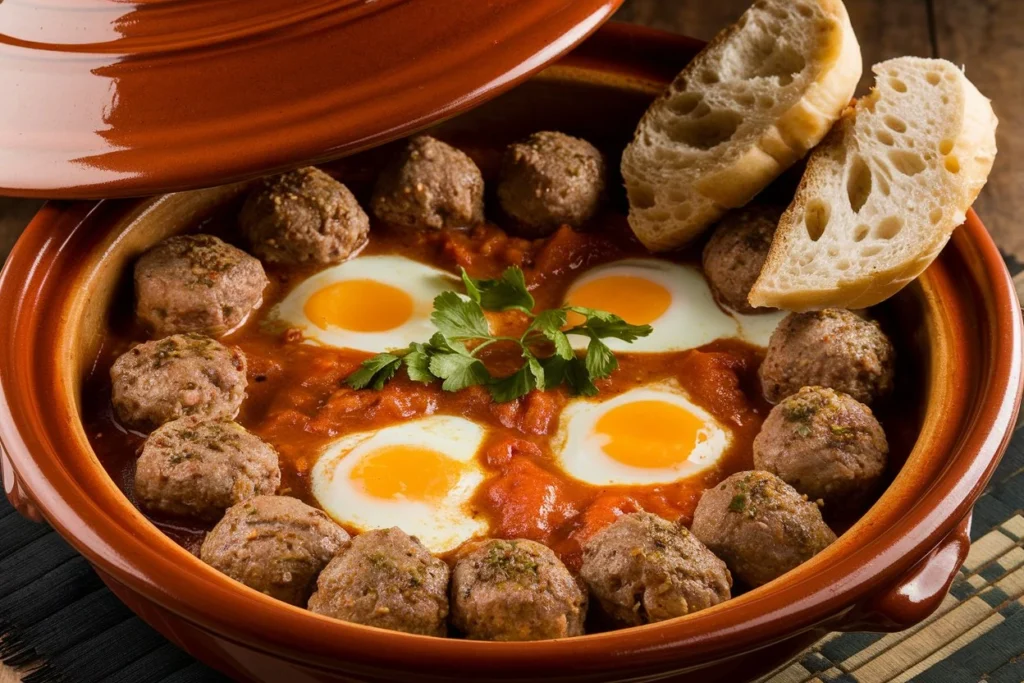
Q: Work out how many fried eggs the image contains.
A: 4